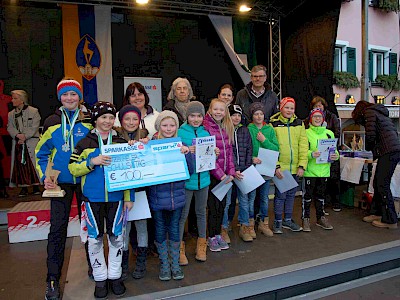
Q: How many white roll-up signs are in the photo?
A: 1